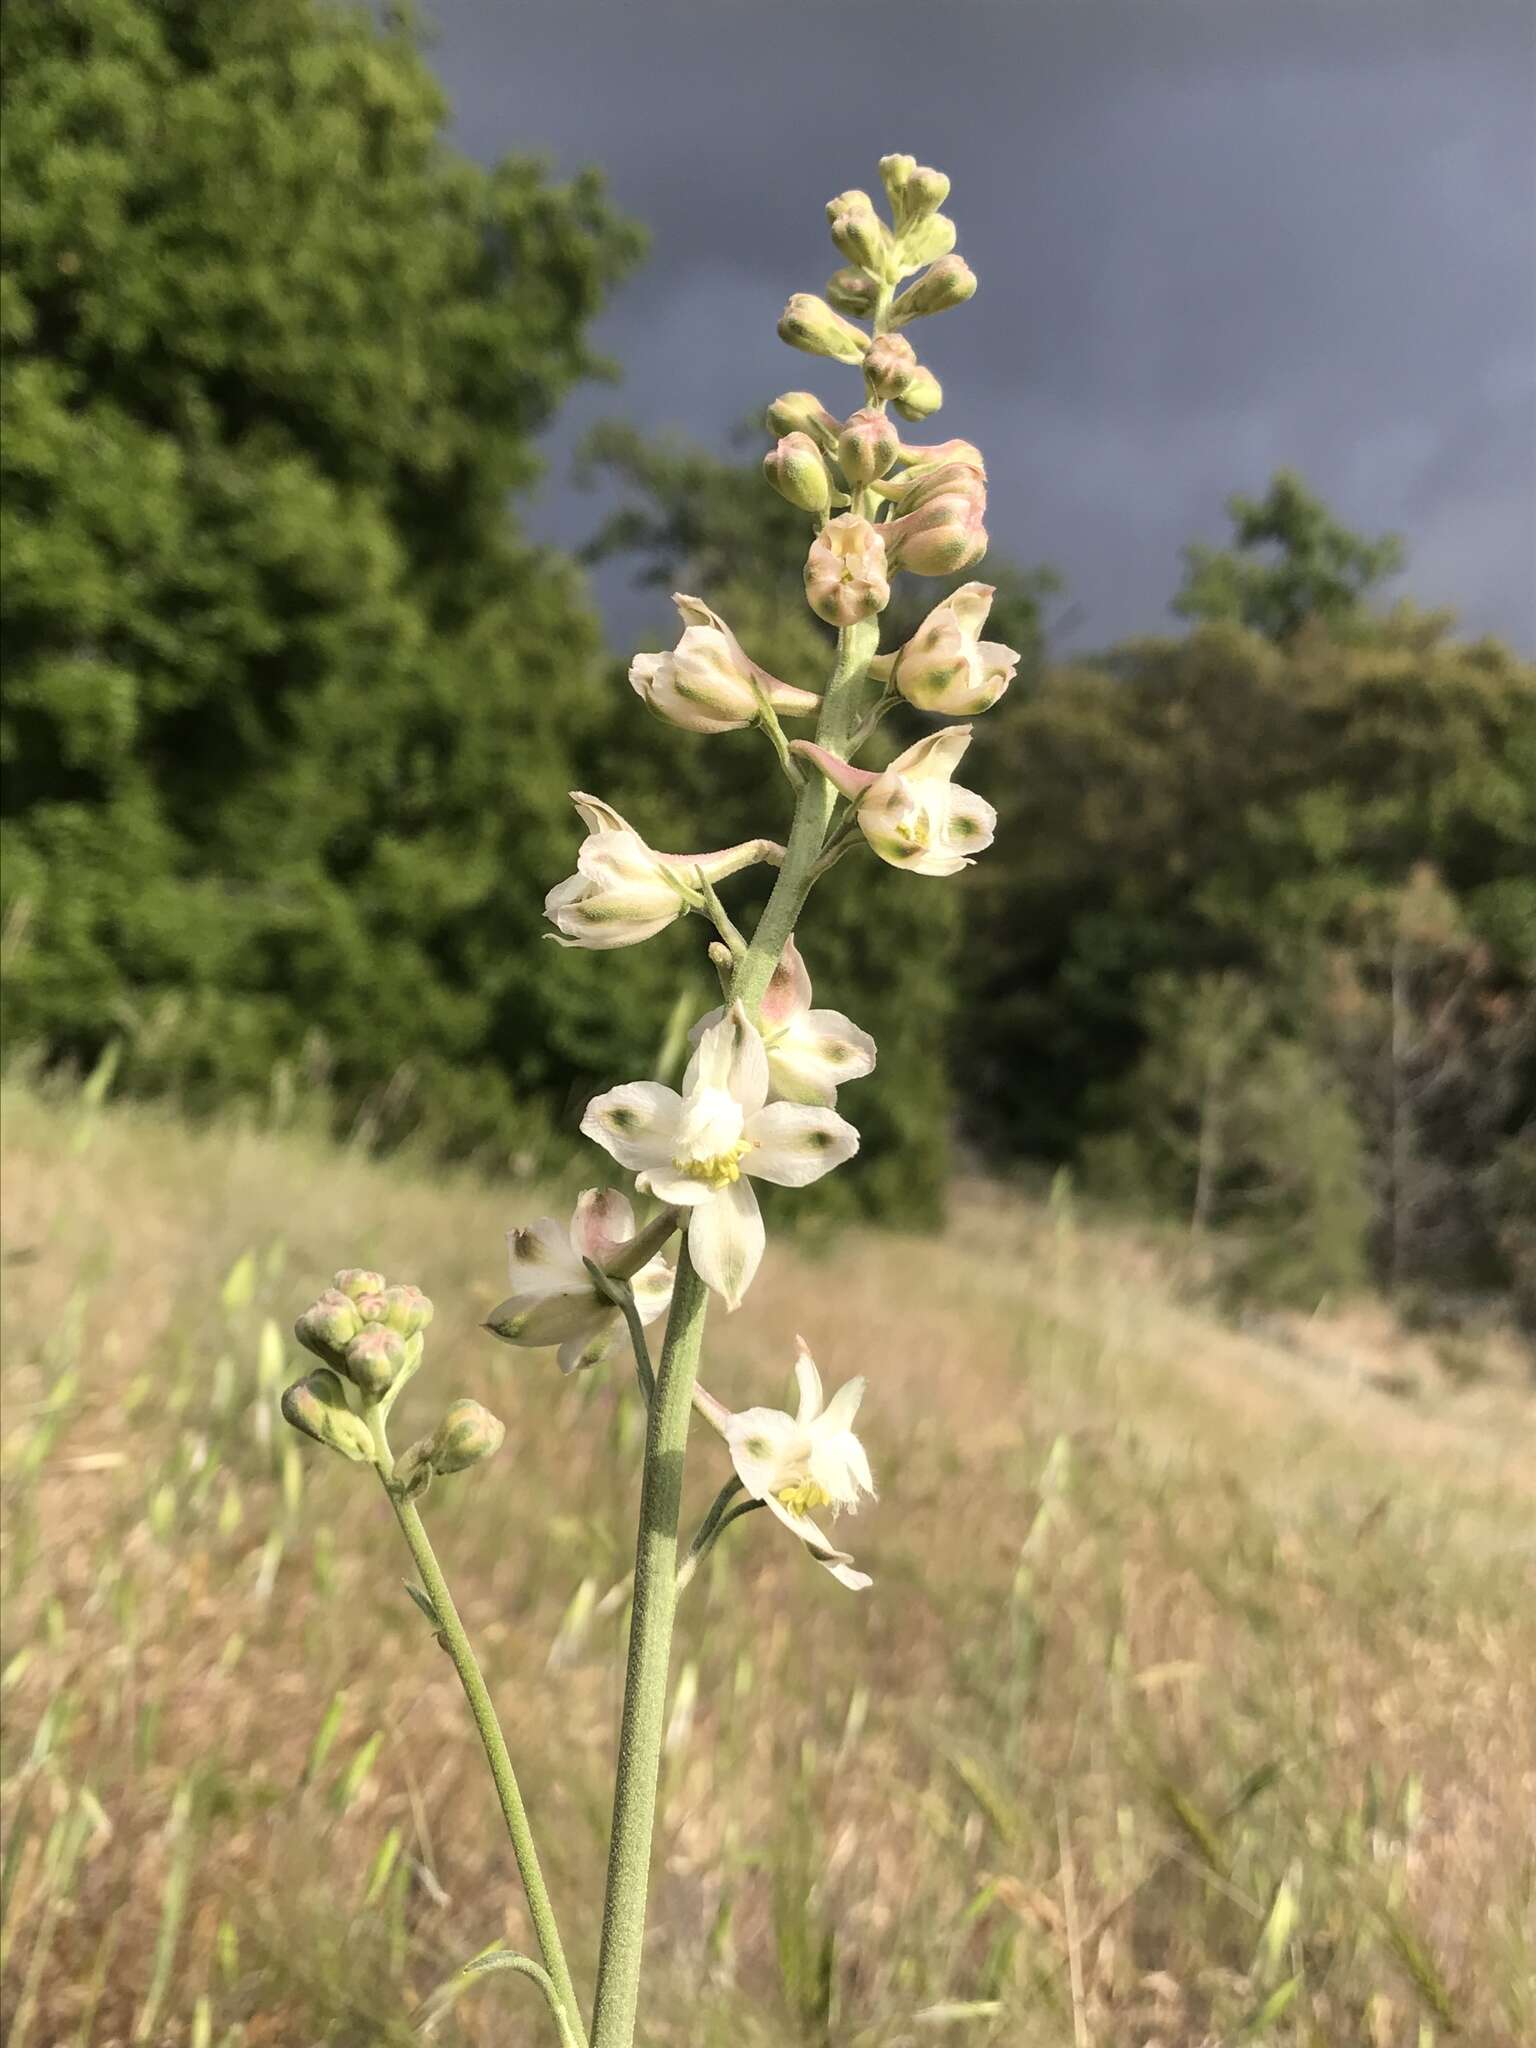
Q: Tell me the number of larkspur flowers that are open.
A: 8